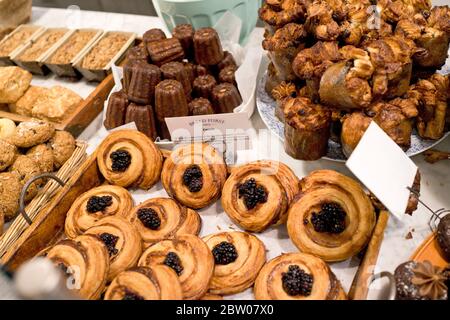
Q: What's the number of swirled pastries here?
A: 12